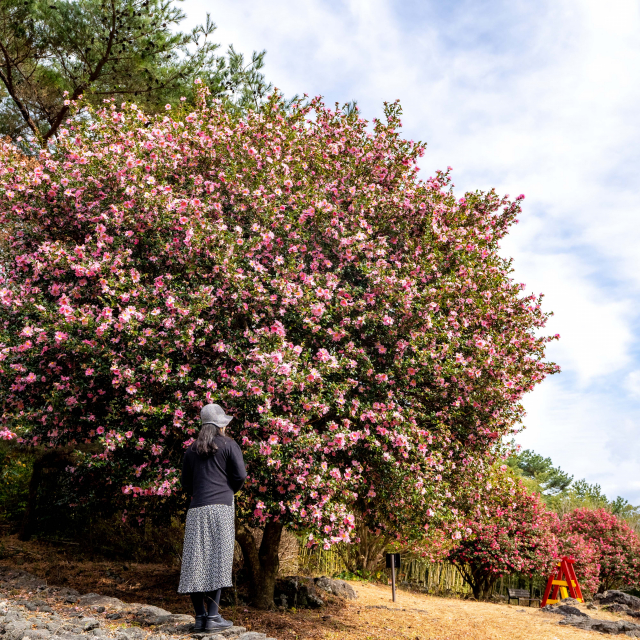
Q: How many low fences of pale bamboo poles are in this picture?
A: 1